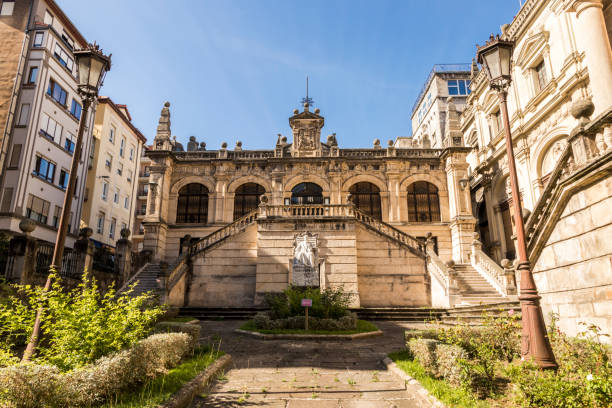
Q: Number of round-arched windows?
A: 5